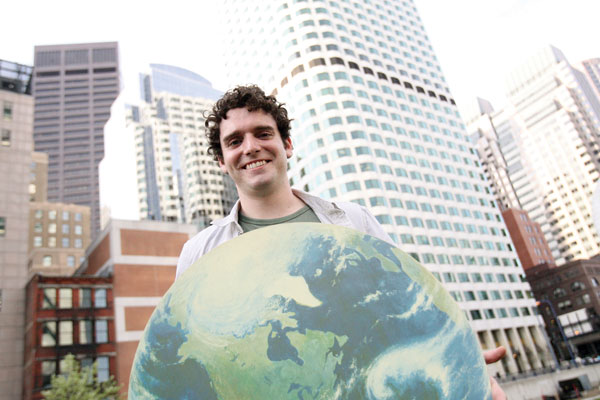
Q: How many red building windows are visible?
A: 12